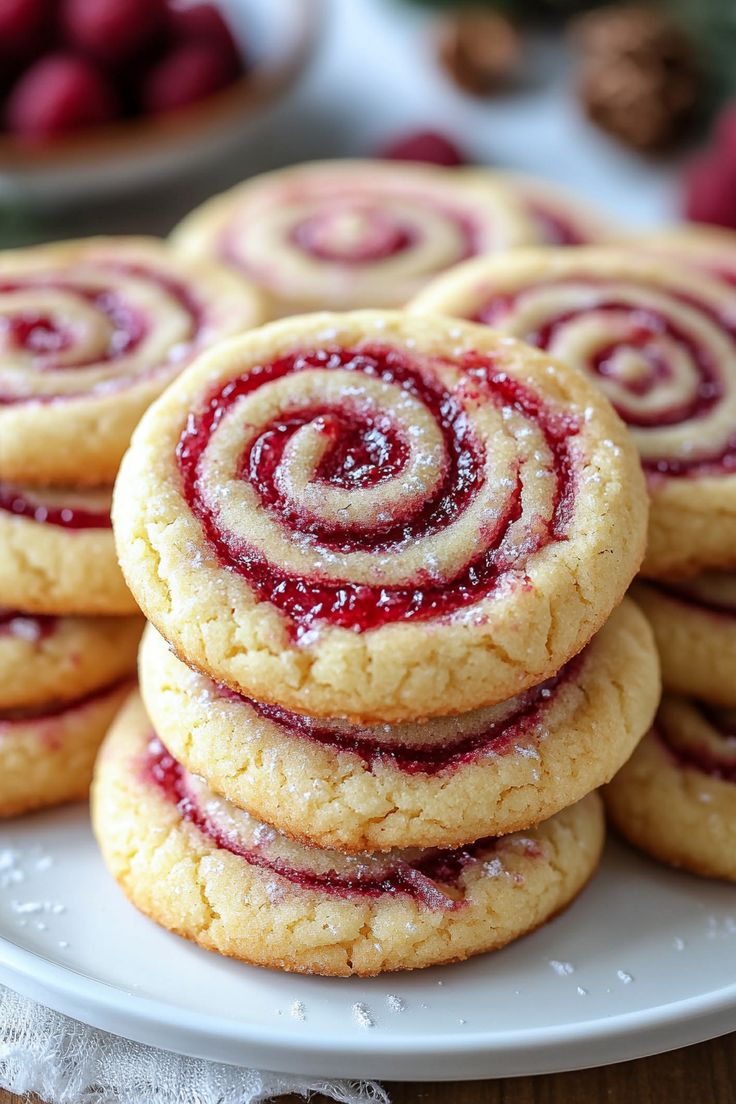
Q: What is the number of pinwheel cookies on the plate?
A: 13